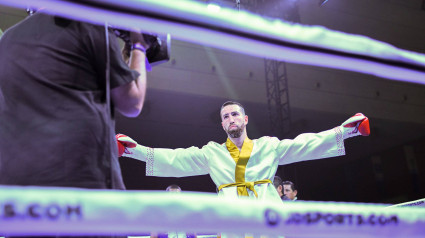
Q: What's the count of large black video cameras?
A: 1